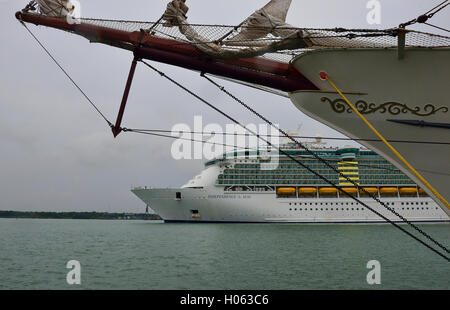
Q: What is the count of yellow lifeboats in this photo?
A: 8